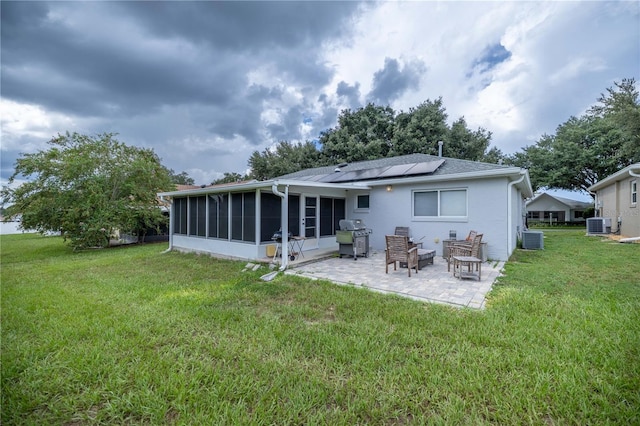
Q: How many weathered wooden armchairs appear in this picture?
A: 4